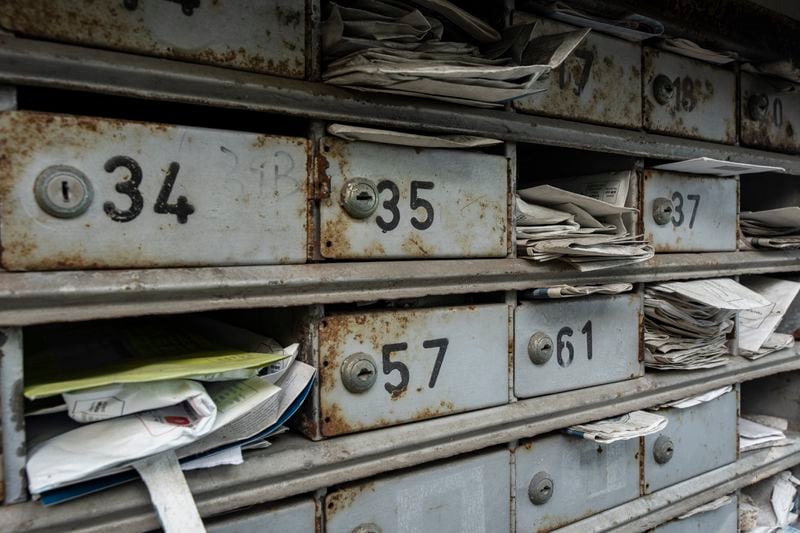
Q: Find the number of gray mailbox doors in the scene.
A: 14